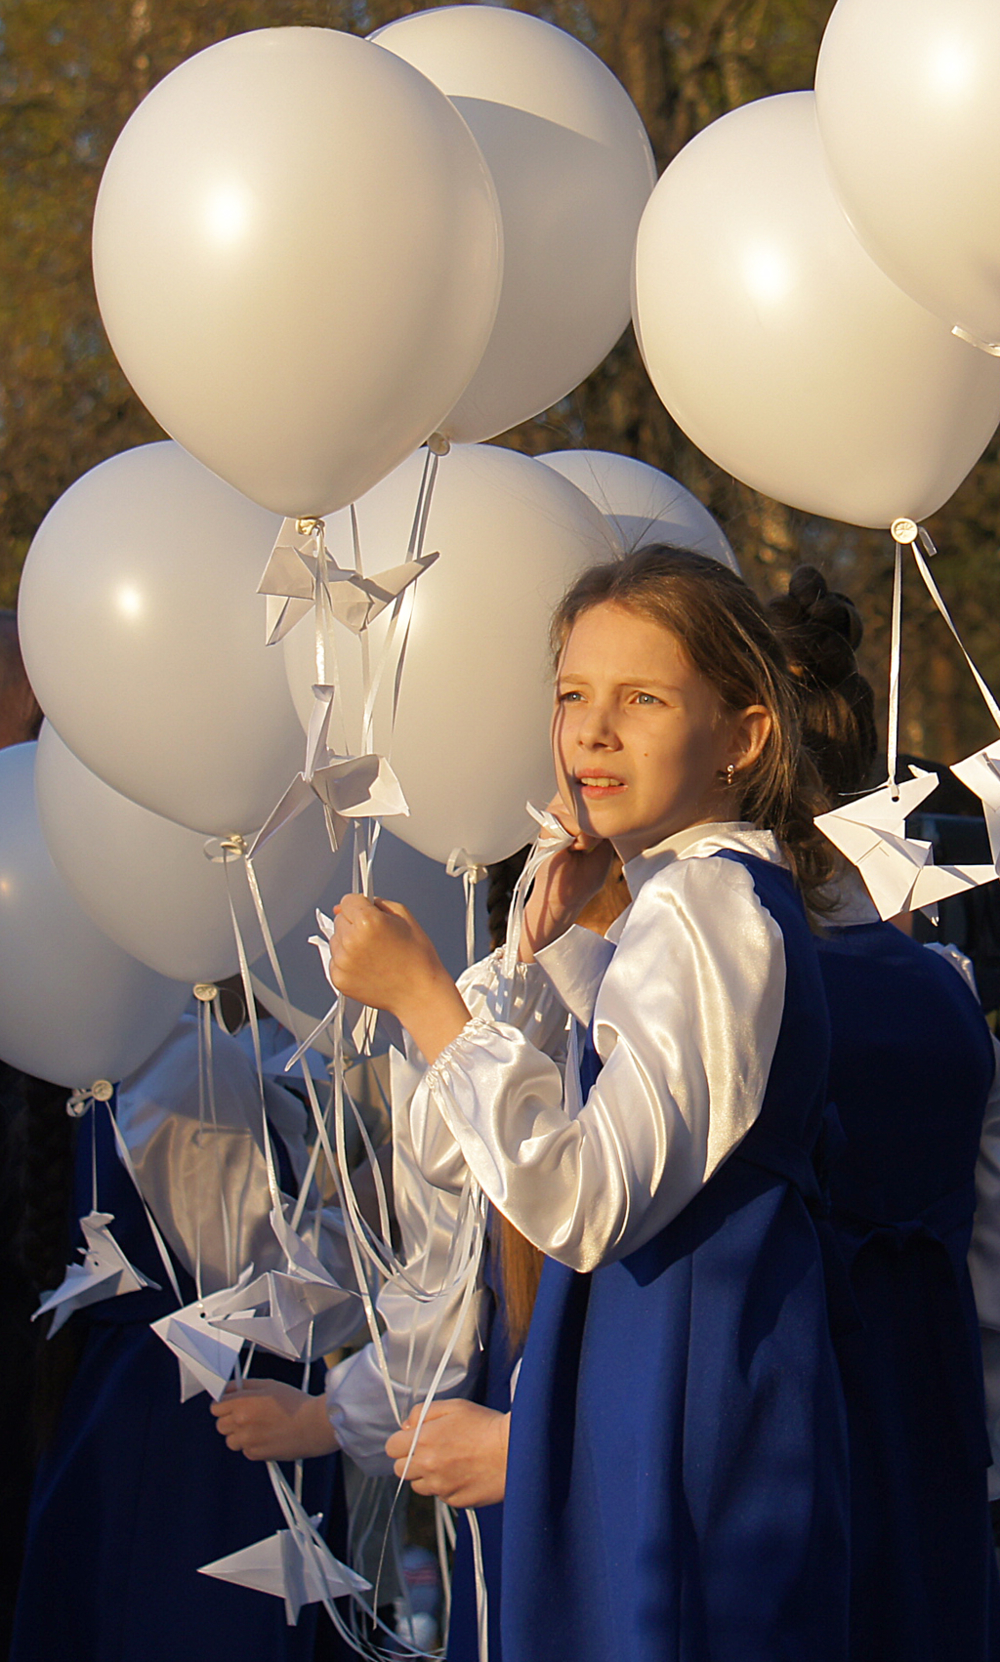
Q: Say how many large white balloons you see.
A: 10